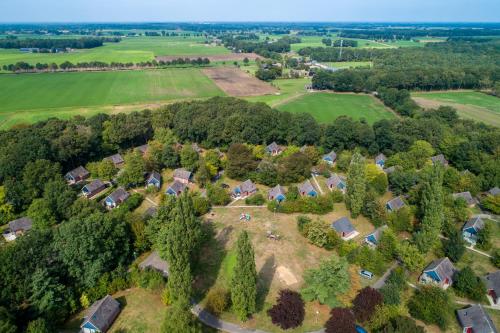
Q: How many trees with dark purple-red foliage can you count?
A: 3